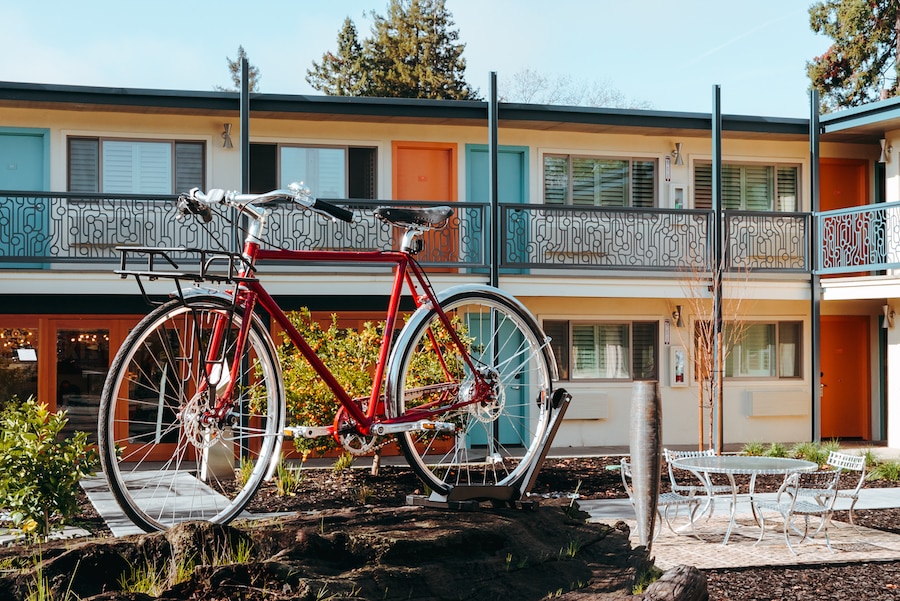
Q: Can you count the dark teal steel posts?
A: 4